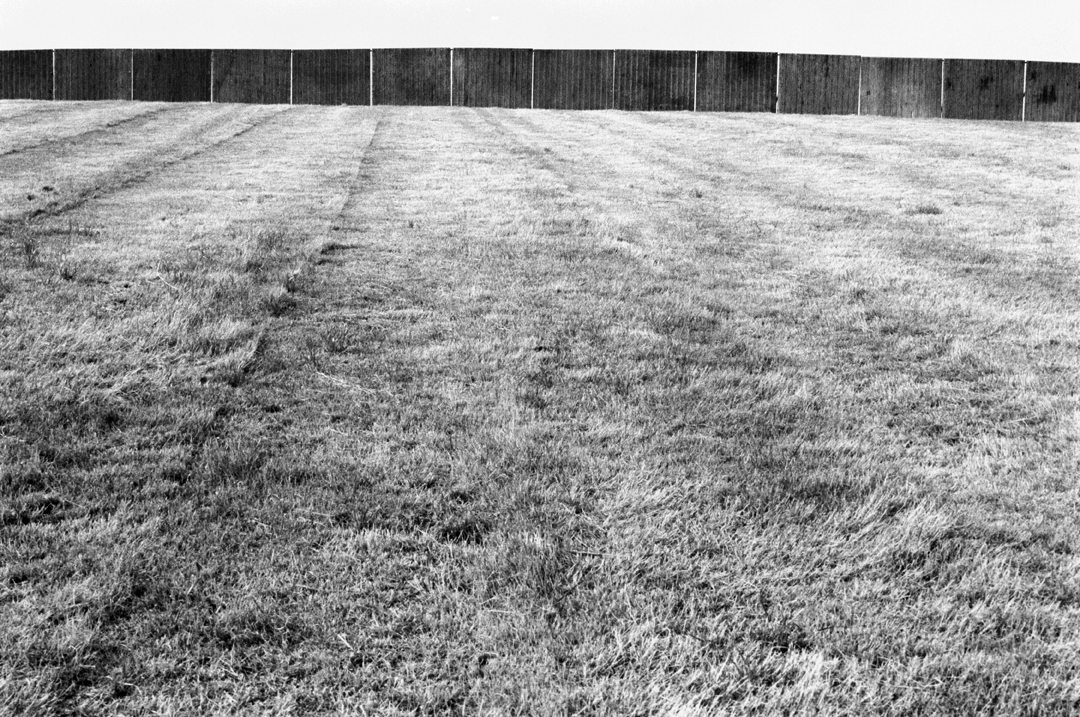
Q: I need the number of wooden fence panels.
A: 14